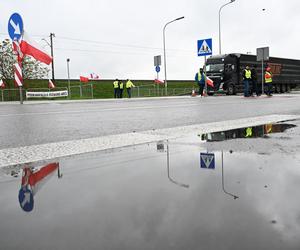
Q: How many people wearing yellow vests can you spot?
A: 6